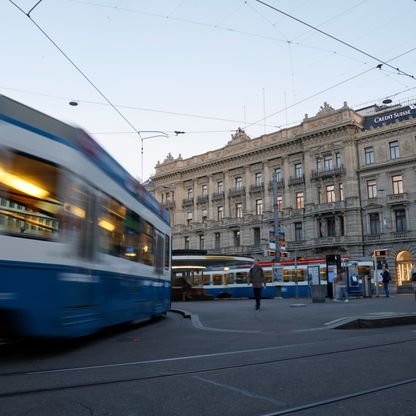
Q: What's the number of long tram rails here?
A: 3